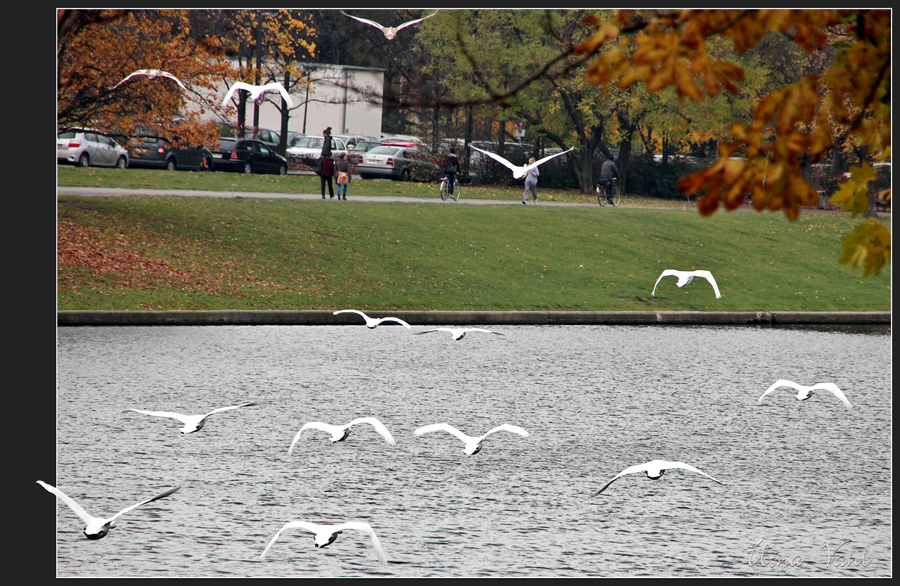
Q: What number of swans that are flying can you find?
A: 14